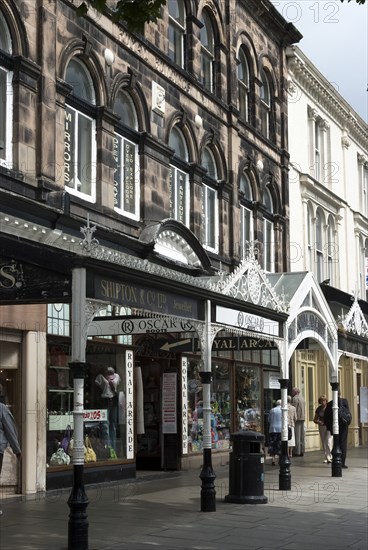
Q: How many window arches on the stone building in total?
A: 11